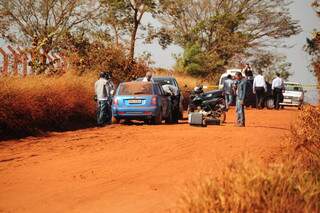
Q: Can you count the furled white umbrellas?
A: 0